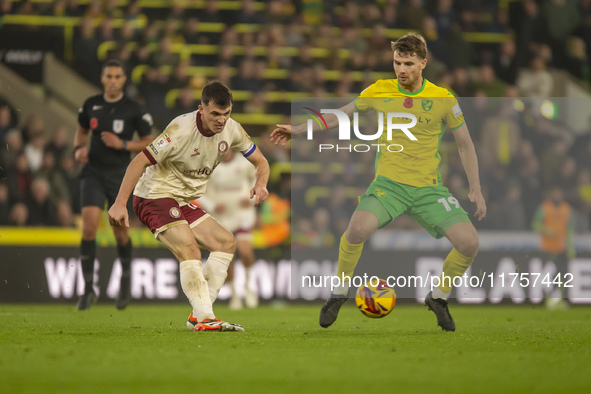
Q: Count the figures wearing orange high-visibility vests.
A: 2